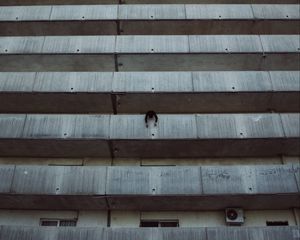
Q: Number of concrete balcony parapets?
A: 6